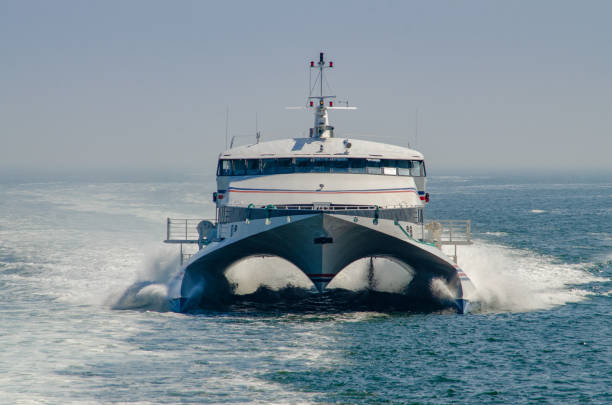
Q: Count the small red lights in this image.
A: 4